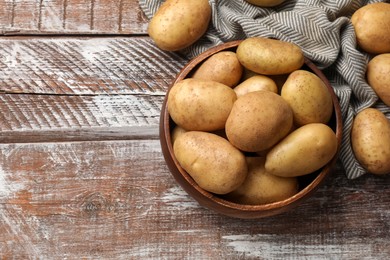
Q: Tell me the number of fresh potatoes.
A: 15